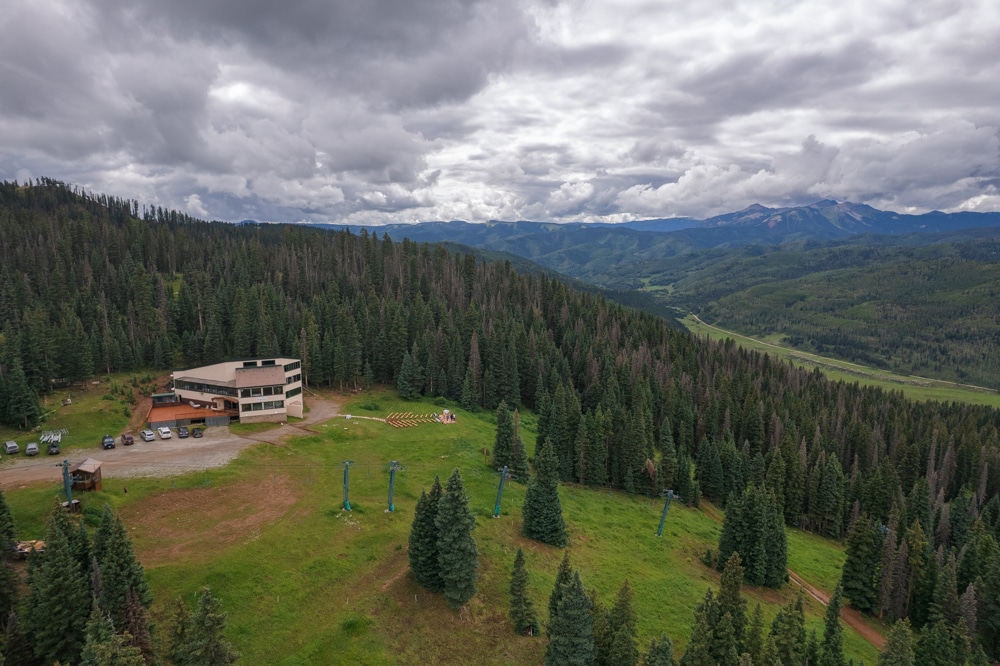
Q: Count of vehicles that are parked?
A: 9